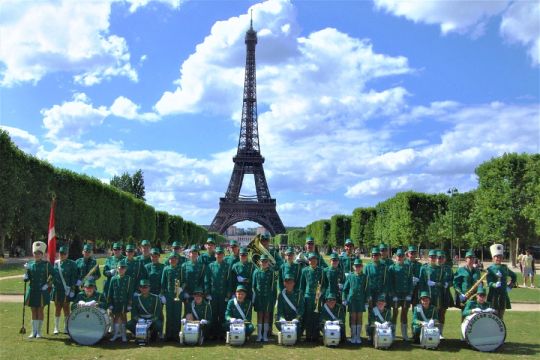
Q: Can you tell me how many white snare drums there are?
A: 7